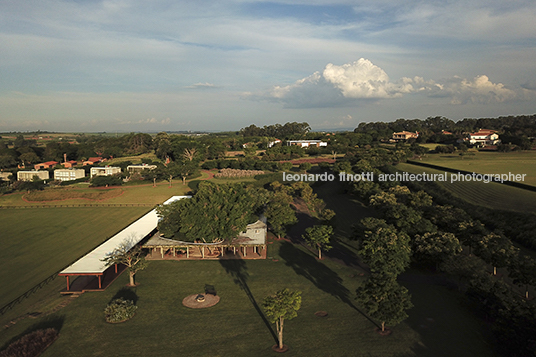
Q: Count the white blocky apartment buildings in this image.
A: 5